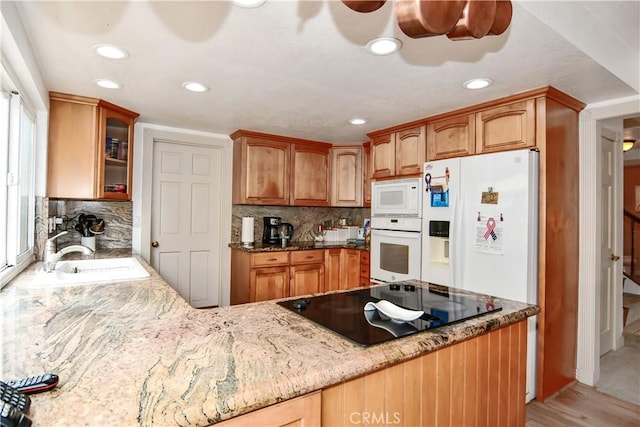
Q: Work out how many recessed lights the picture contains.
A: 7